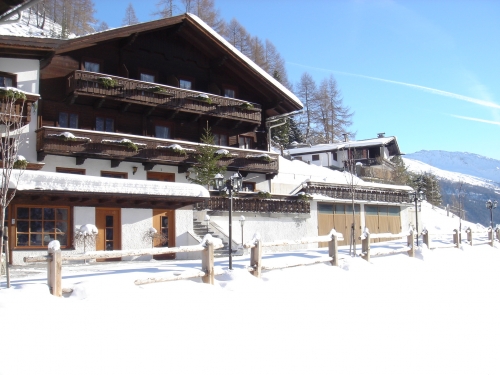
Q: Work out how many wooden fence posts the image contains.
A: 11